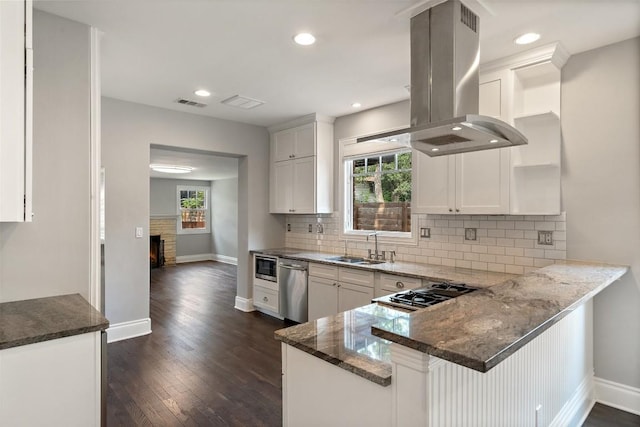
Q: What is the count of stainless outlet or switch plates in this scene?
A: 6